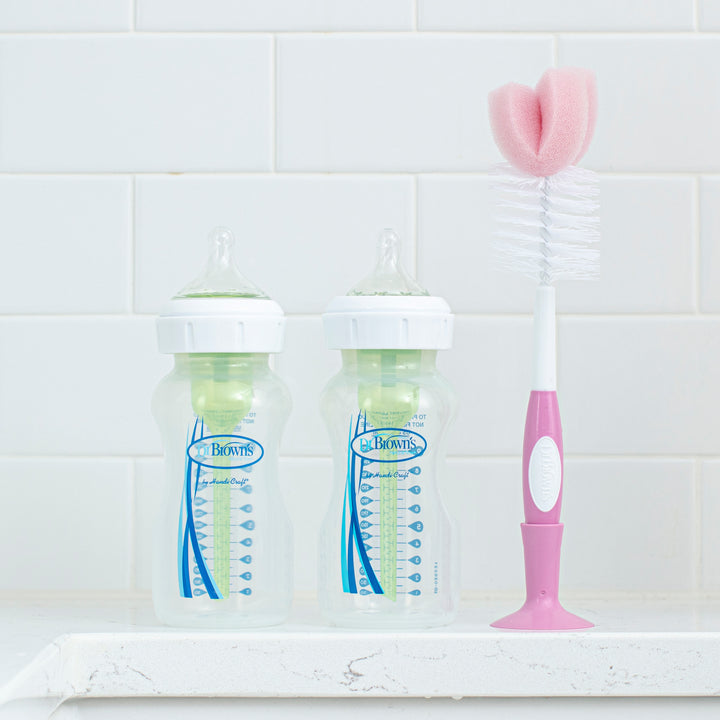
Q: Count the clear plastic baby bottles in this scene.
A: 2